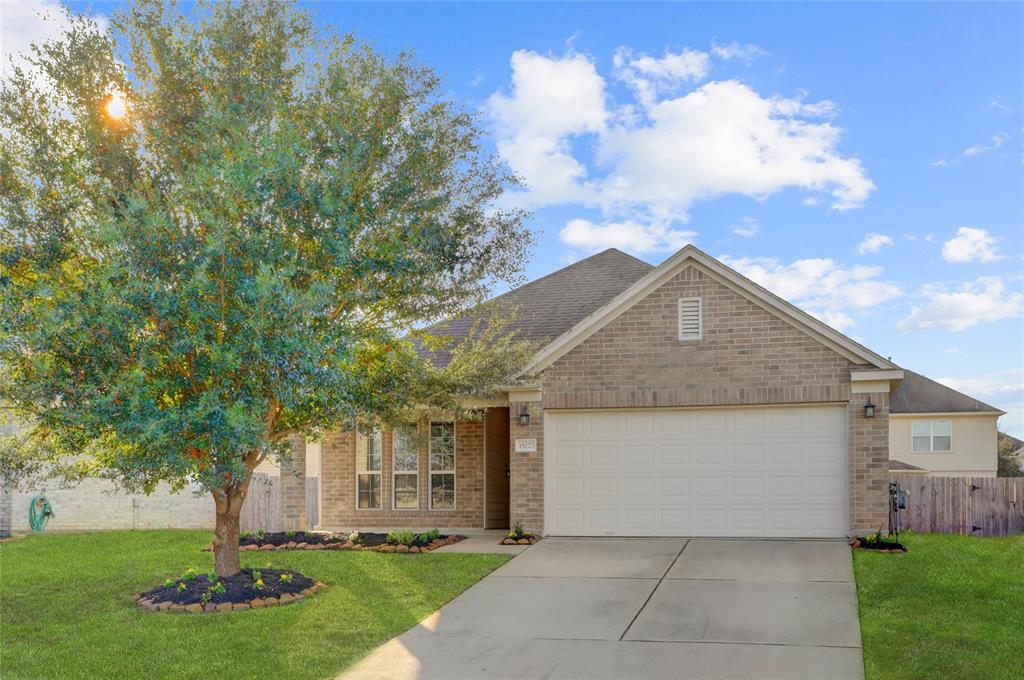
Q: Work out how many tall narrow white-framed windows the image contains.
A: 3